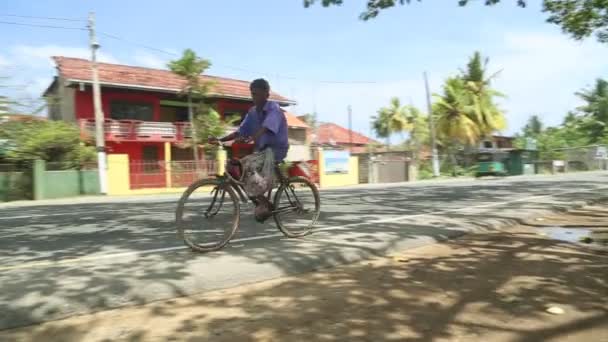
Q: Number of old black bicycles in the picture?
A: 1